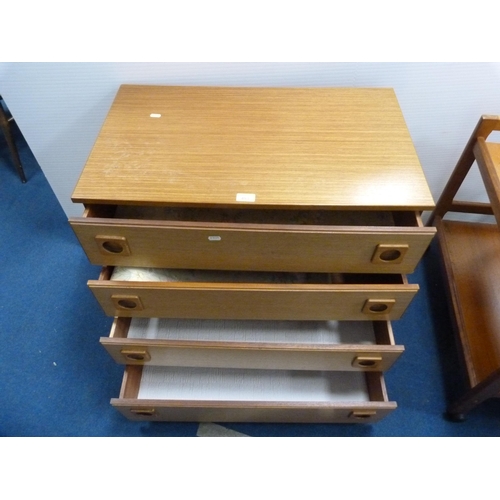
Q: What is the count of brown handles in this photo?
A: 8